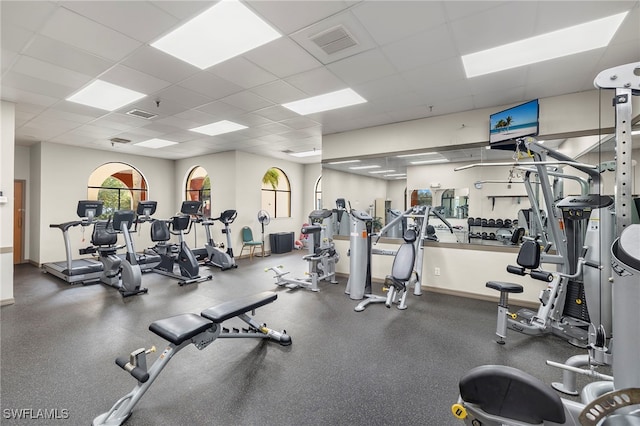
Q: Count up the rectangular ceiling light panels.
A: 7